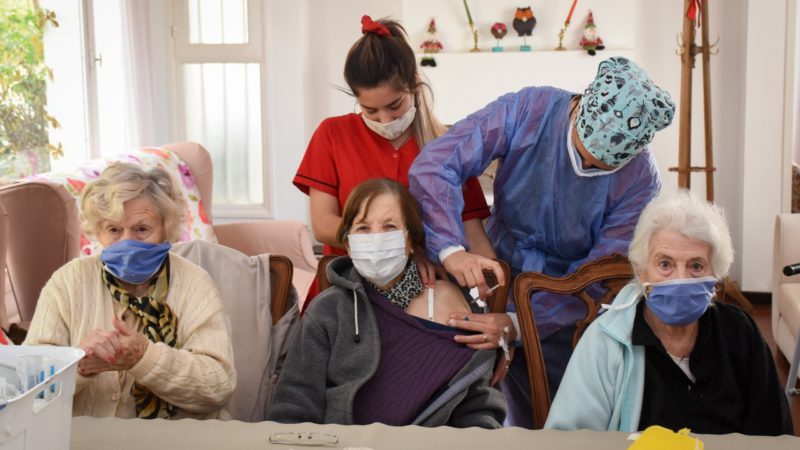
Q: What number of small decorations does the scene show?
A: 6